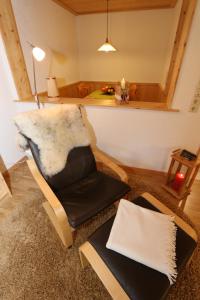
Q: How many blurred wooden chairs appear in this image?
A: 2